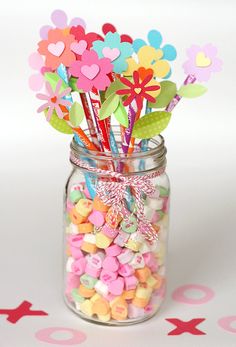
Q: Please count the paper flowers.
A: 12